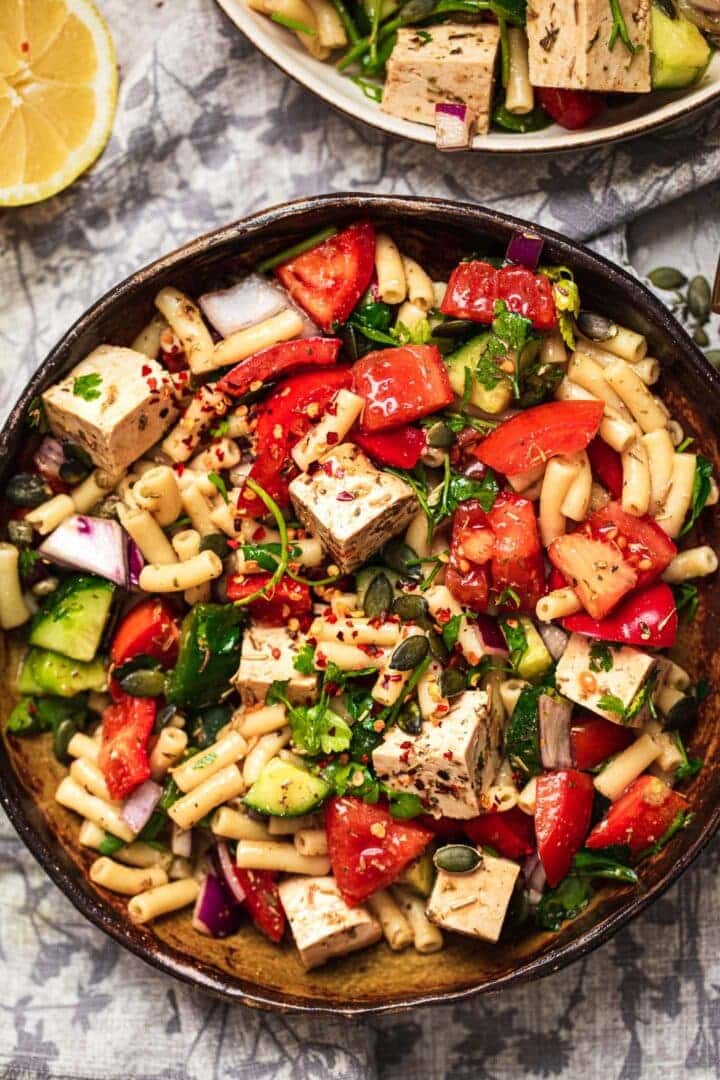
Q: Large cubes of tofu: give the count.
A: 9